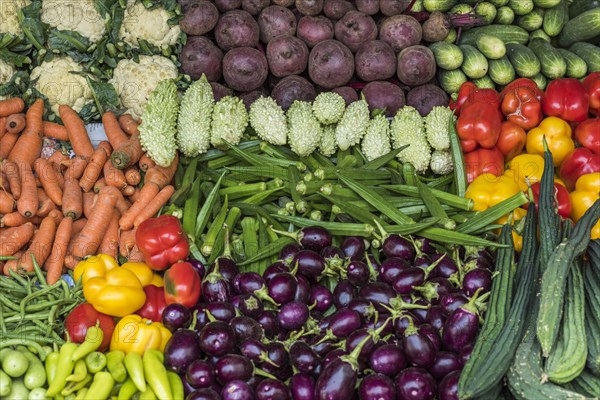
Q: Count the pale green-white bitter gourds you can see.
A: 12